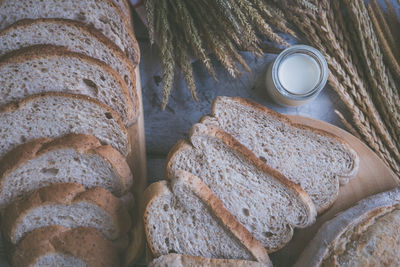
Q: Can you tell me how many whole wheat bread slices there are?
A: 11